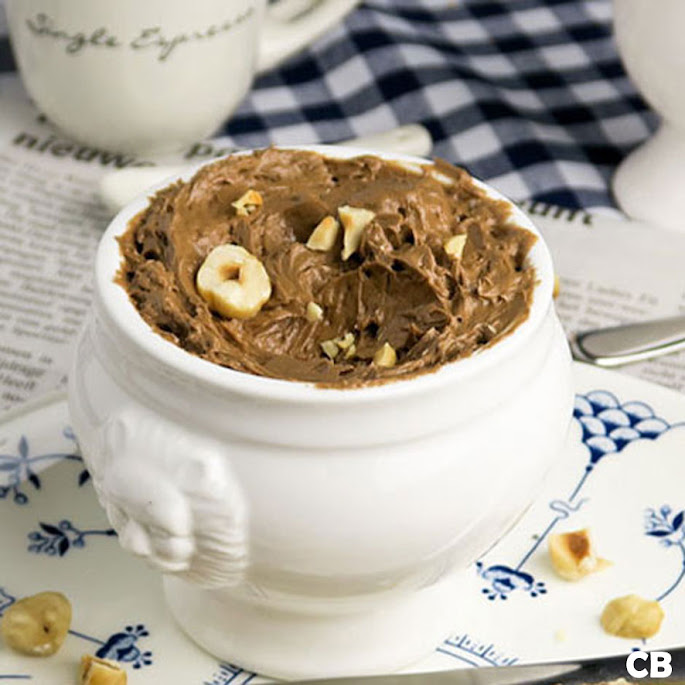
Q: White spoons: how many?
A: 1